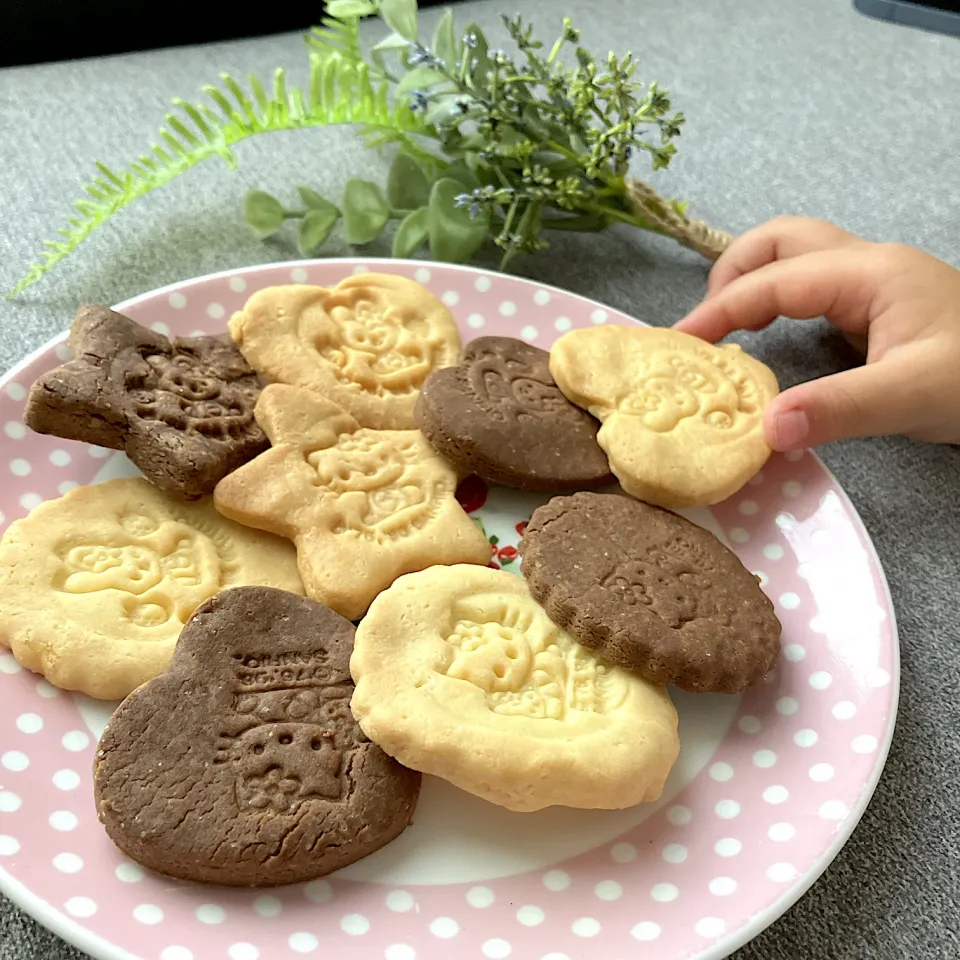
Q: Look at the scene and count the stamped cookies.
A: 9